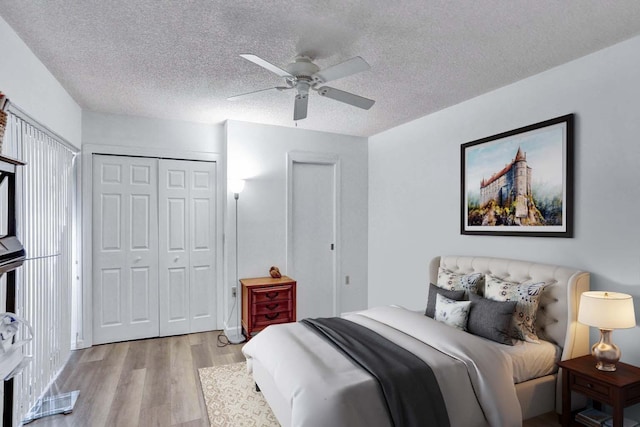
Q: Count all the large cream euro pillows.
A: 2